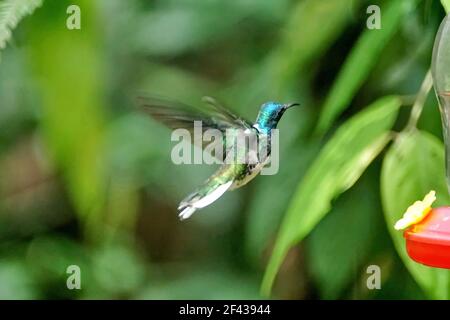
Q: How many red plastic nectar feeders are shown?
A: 1